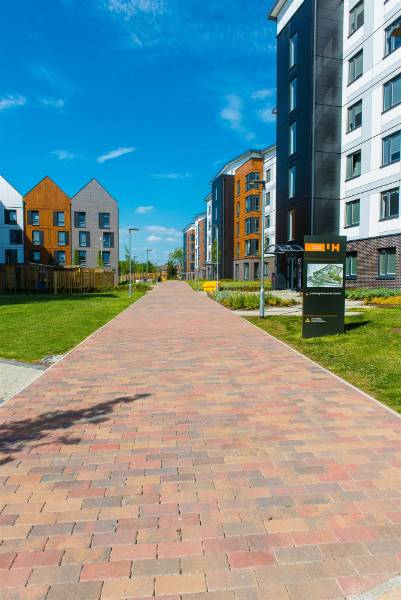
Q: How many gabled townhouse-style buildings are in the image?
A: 3